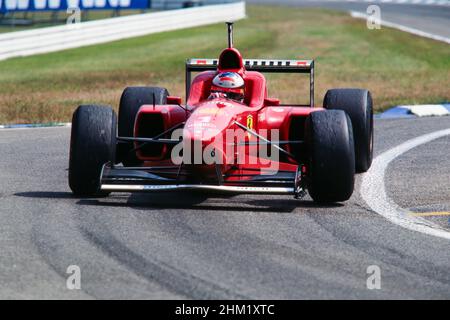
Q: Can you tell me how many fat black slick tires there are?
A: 4